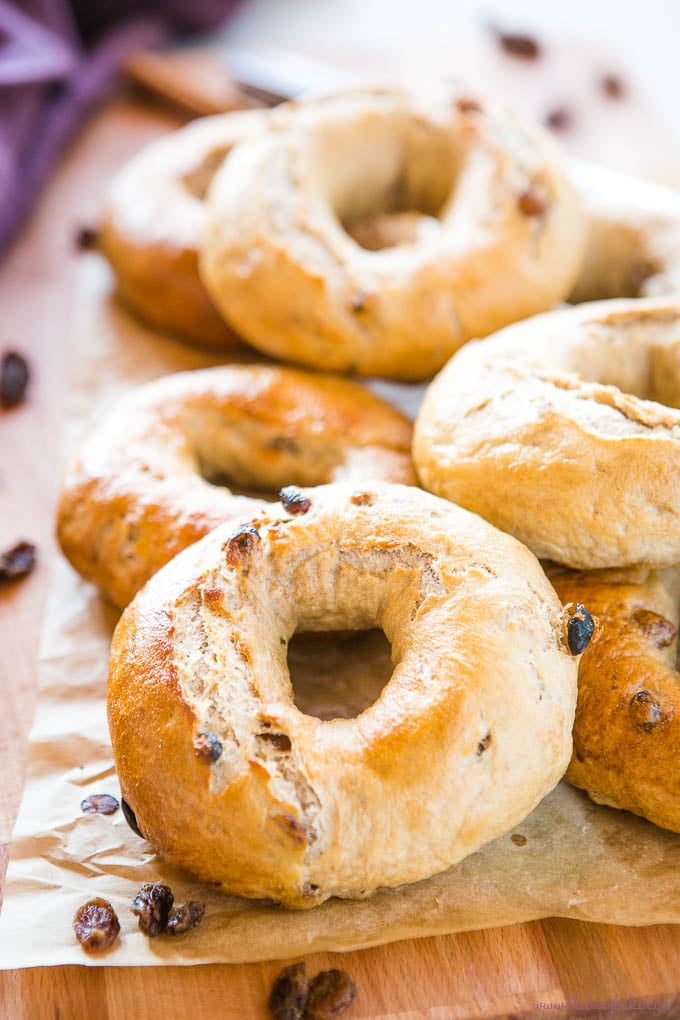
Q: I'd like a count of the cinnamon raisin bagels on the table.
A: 7